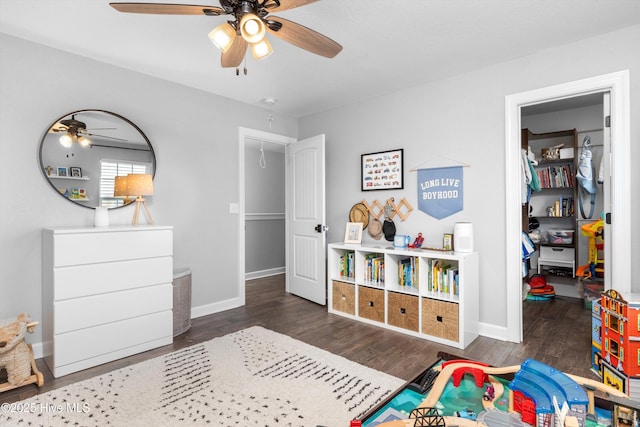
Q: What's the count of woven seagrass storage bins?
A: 4